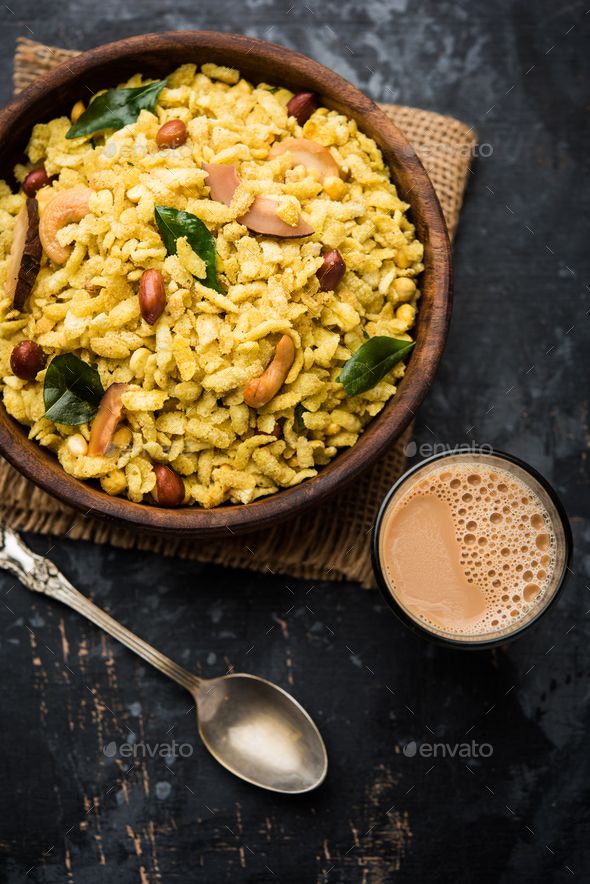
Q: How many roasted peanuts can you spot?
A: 7